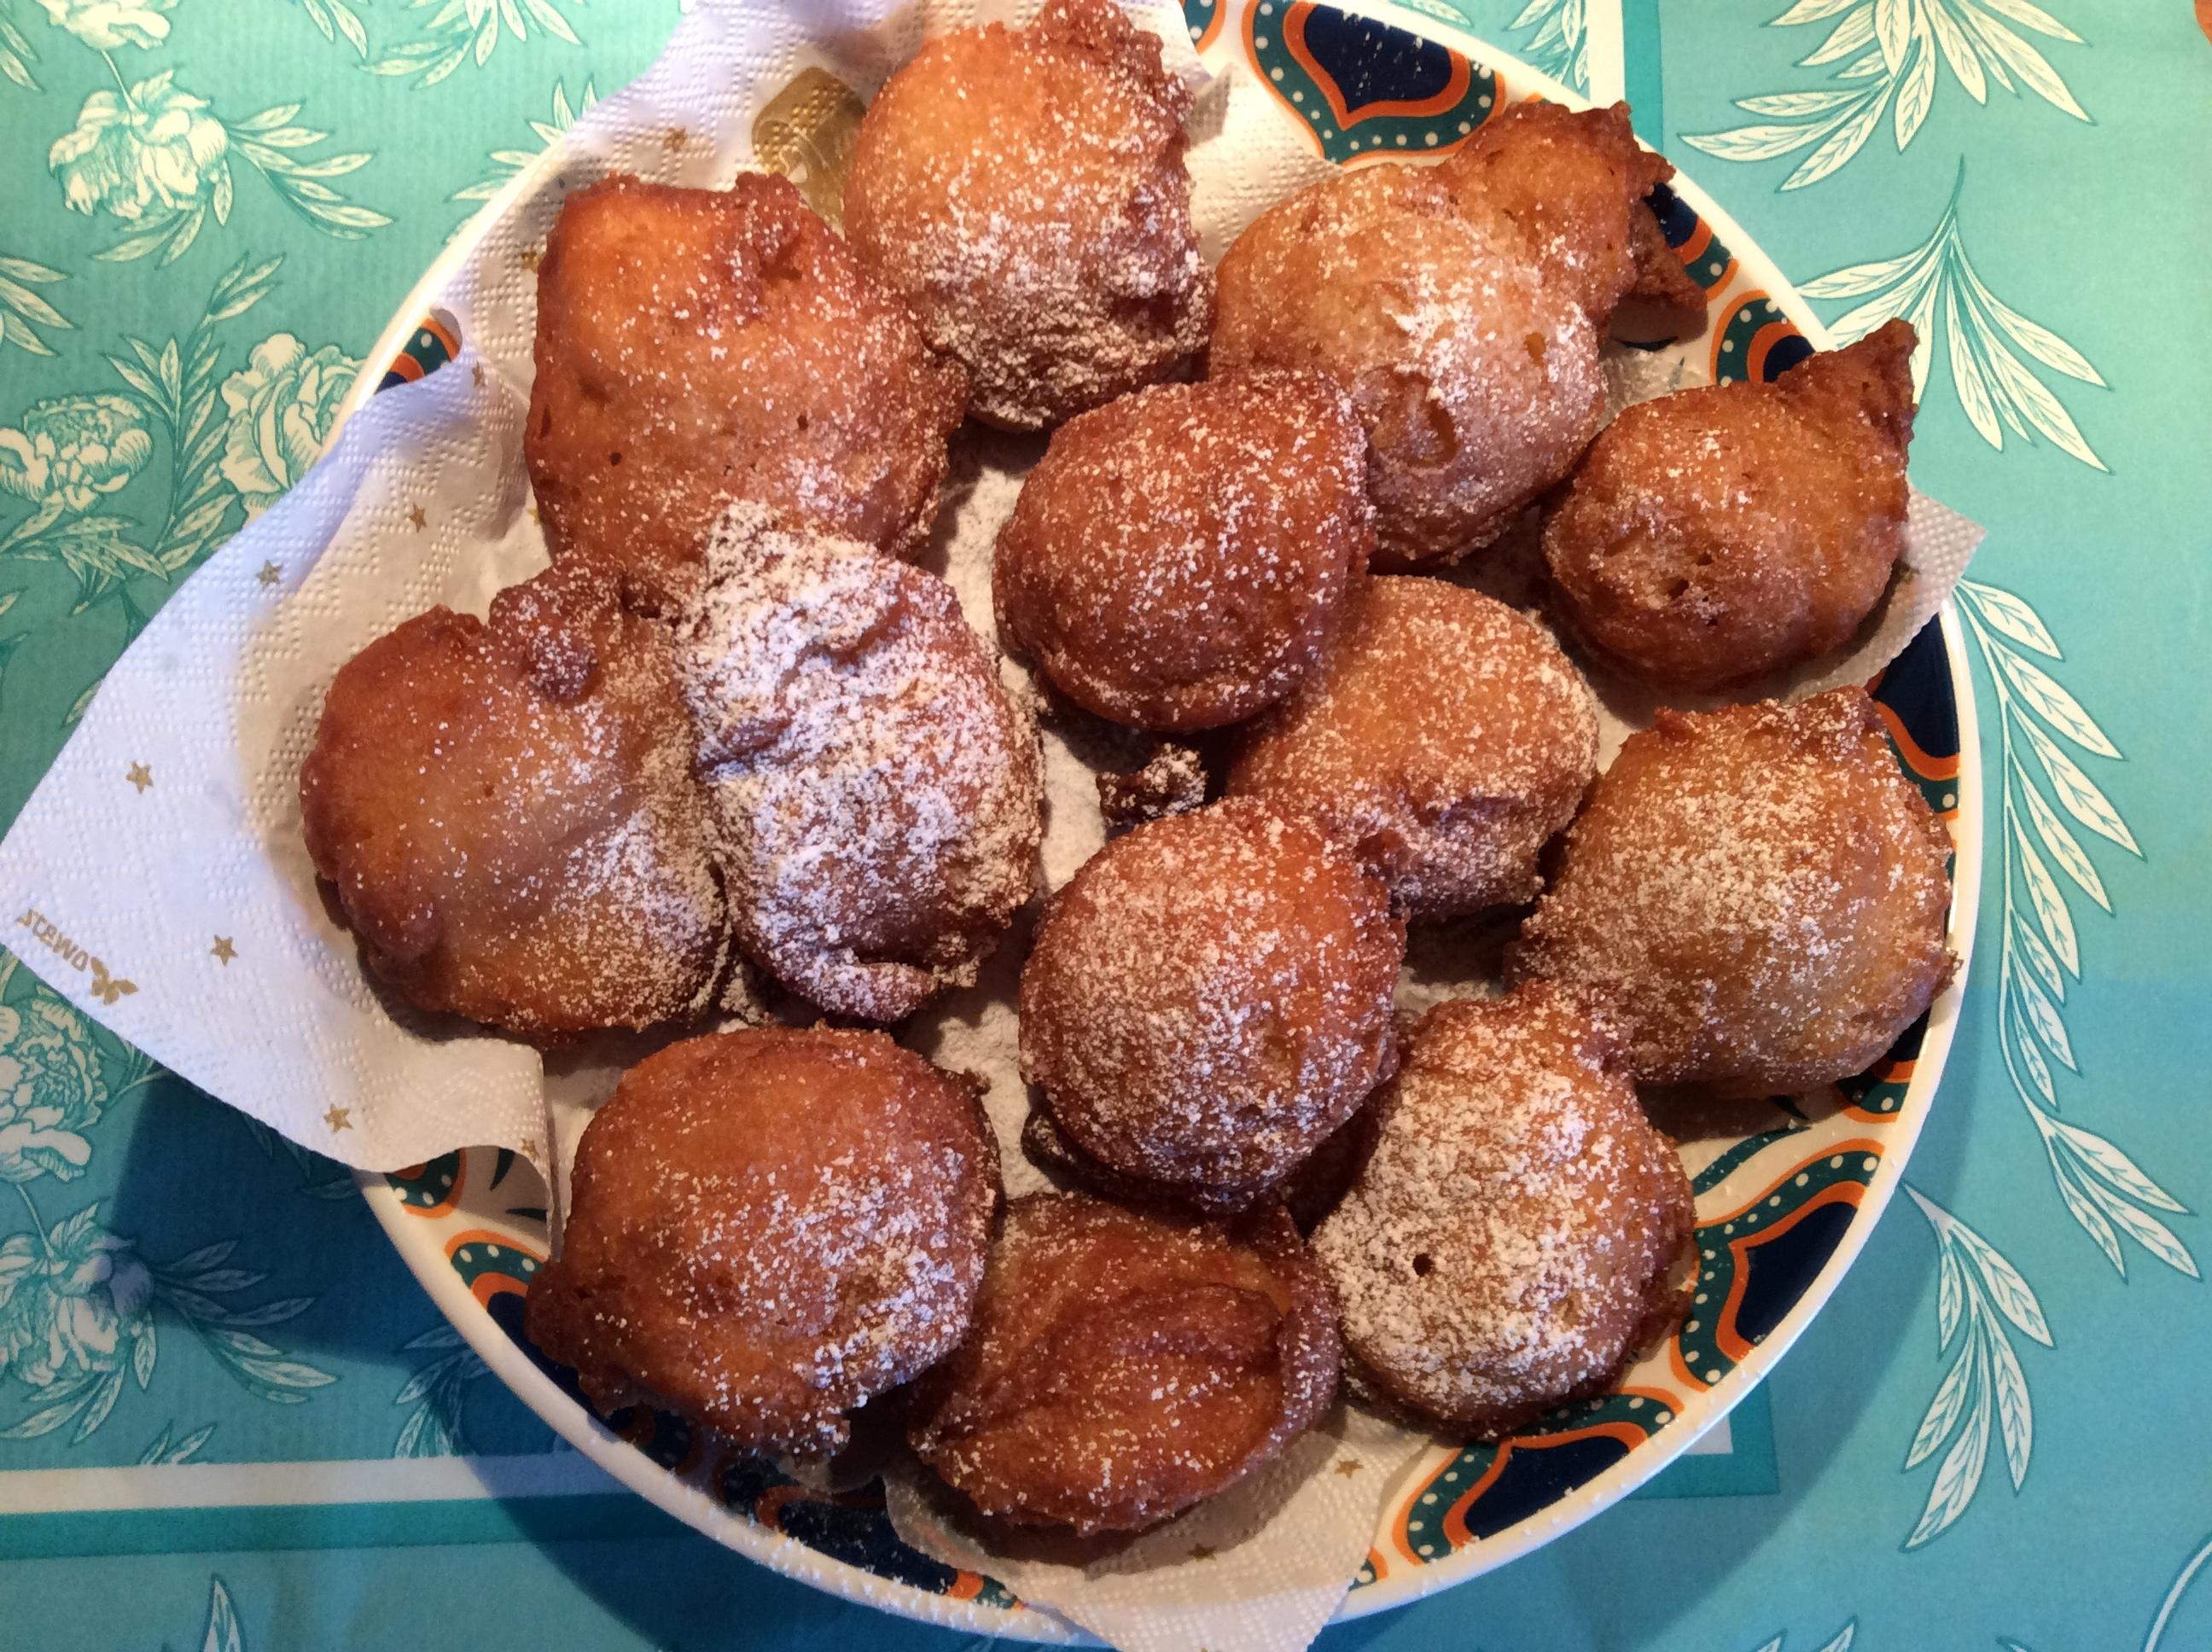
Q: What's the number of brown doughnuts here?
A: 13